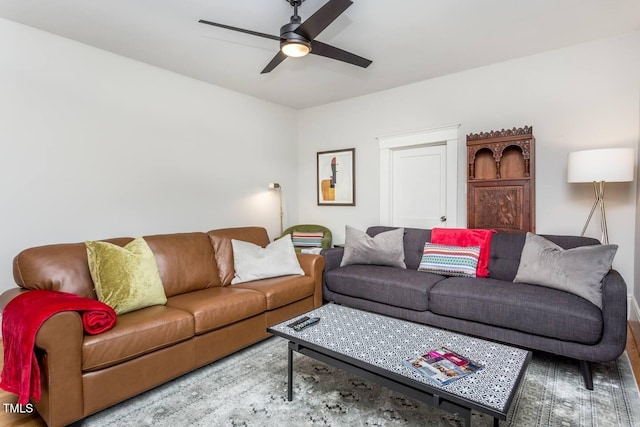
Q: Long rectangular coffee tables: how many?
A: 1